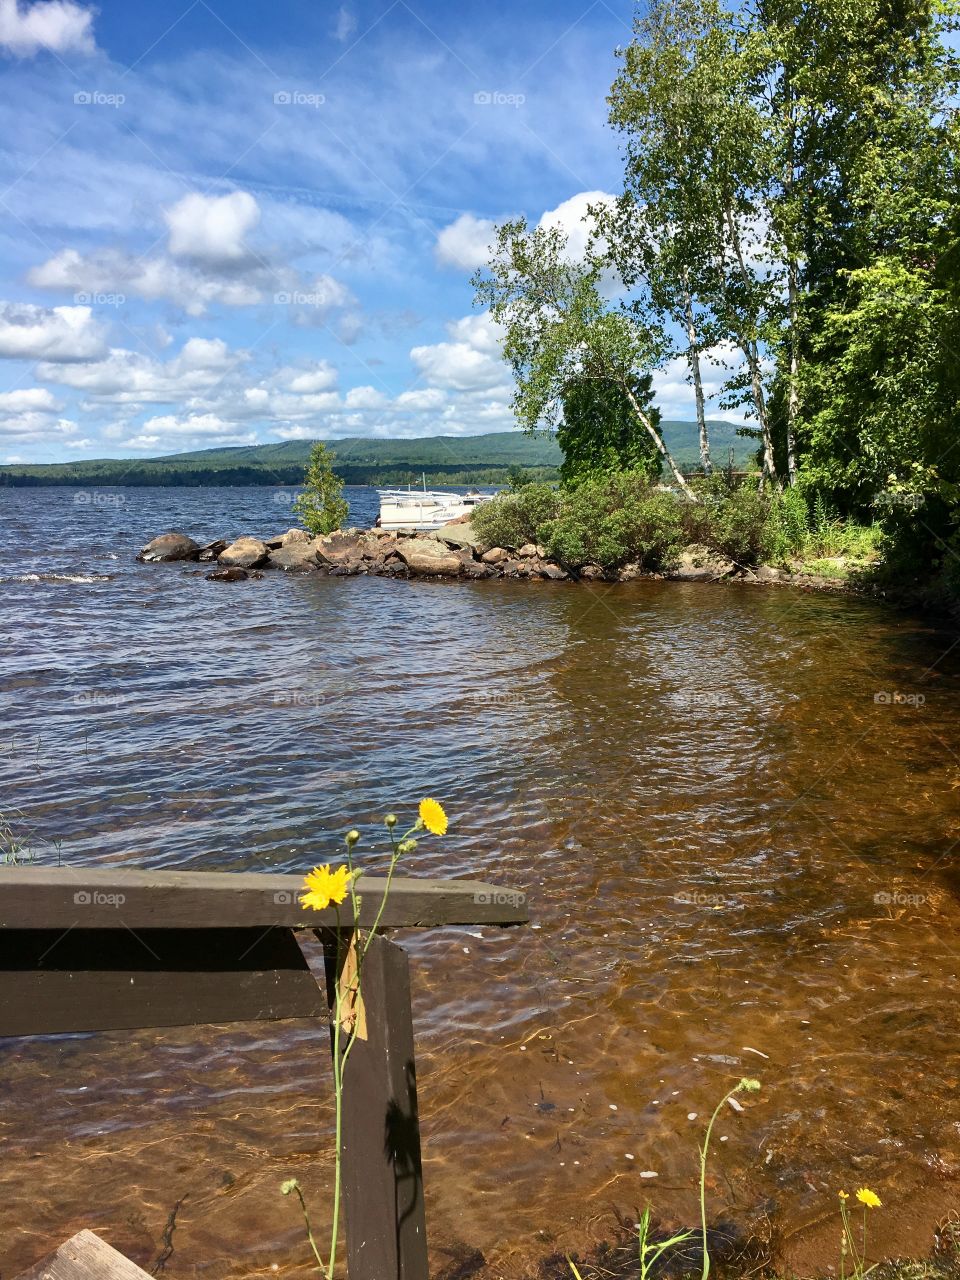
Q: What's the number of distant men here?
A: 0